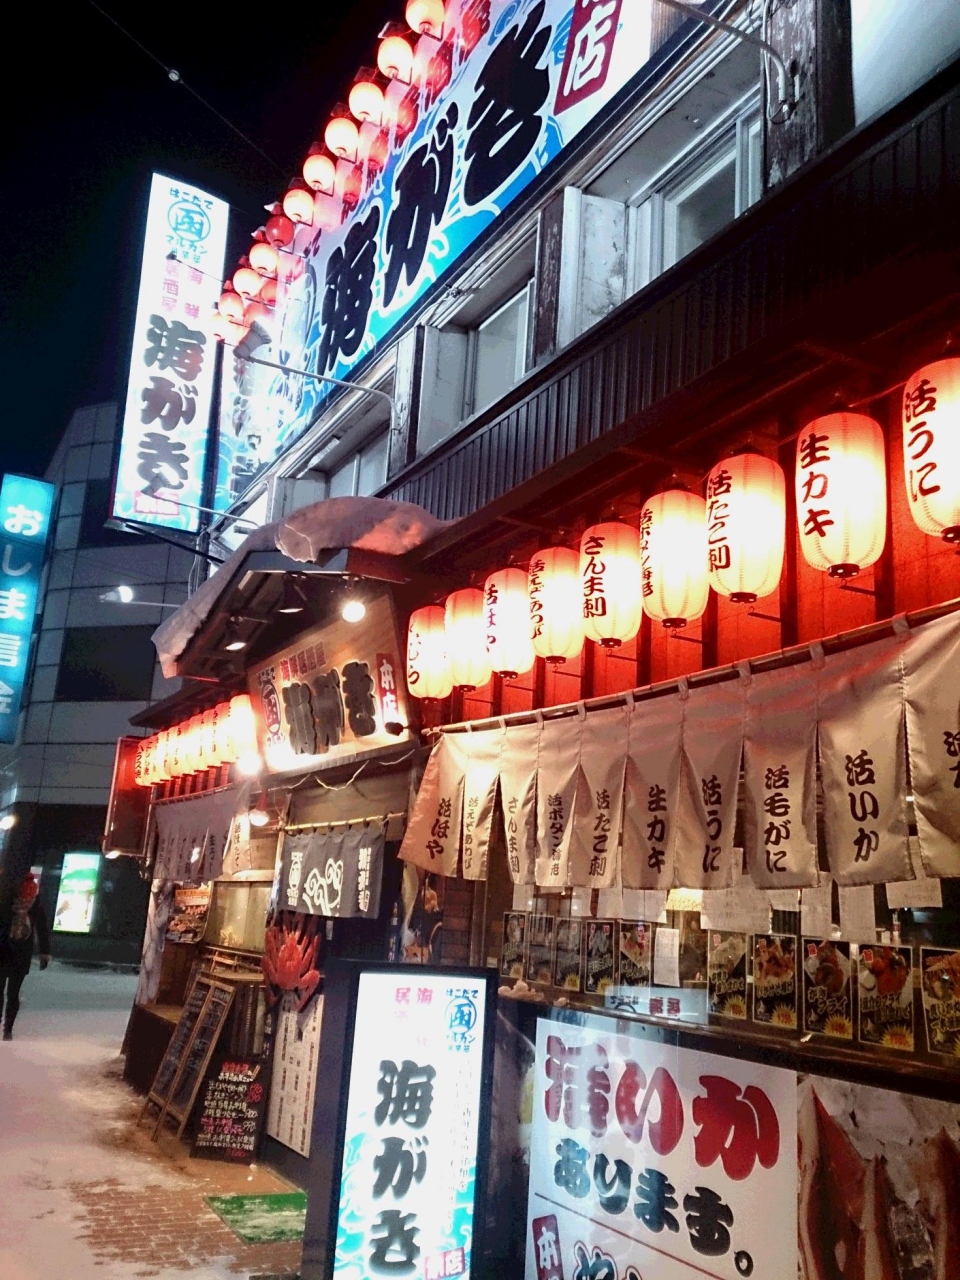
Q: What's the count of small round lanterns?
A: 11